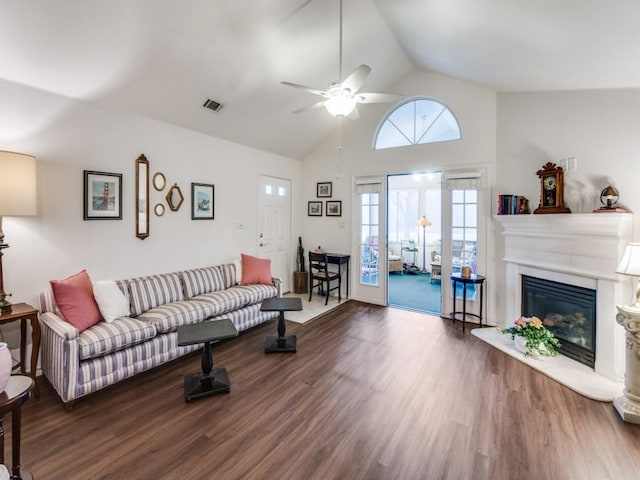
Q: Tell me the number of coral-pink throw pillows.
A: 2